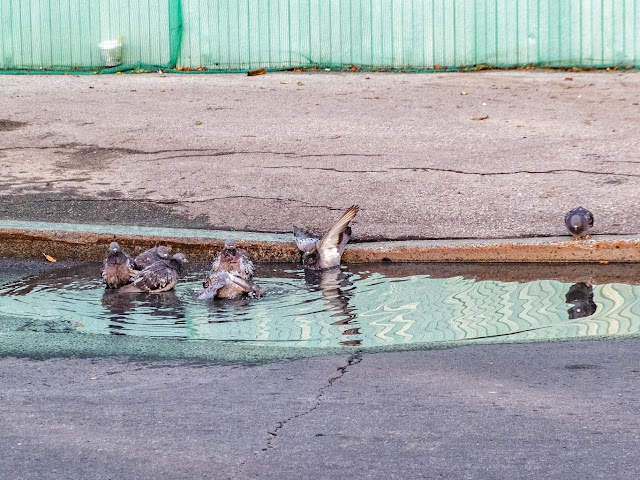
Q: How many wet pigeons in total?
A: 6